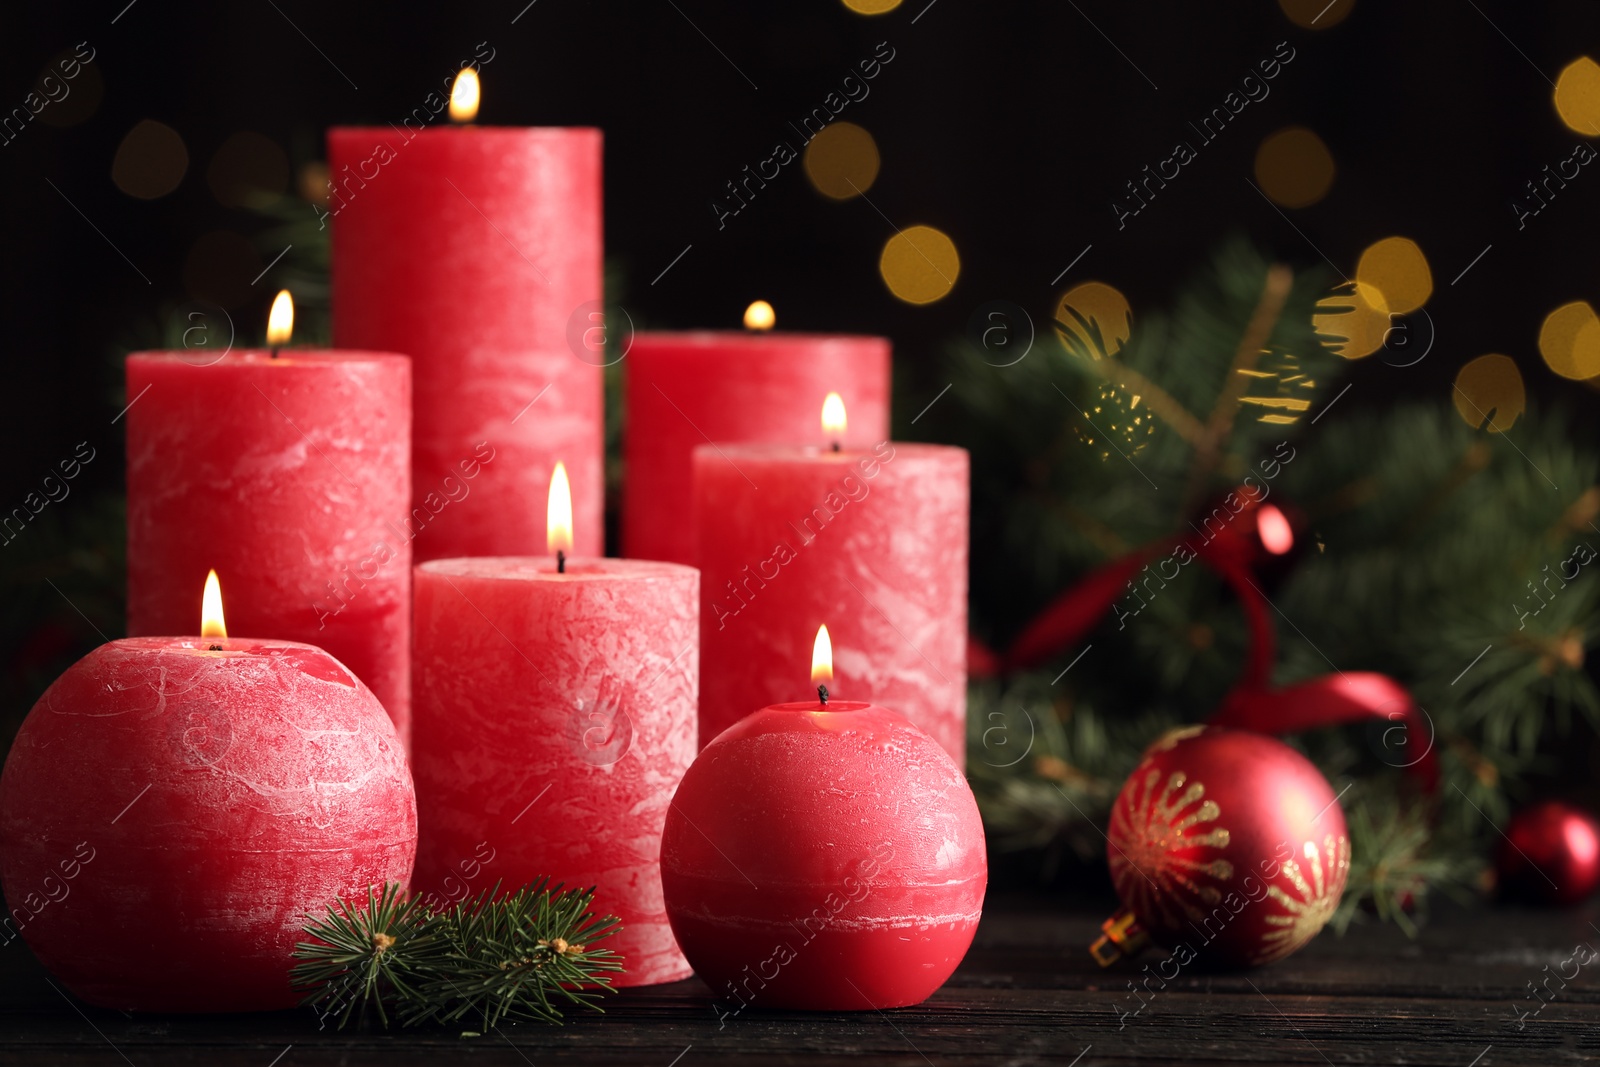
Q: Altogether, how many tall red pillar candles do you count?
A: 5